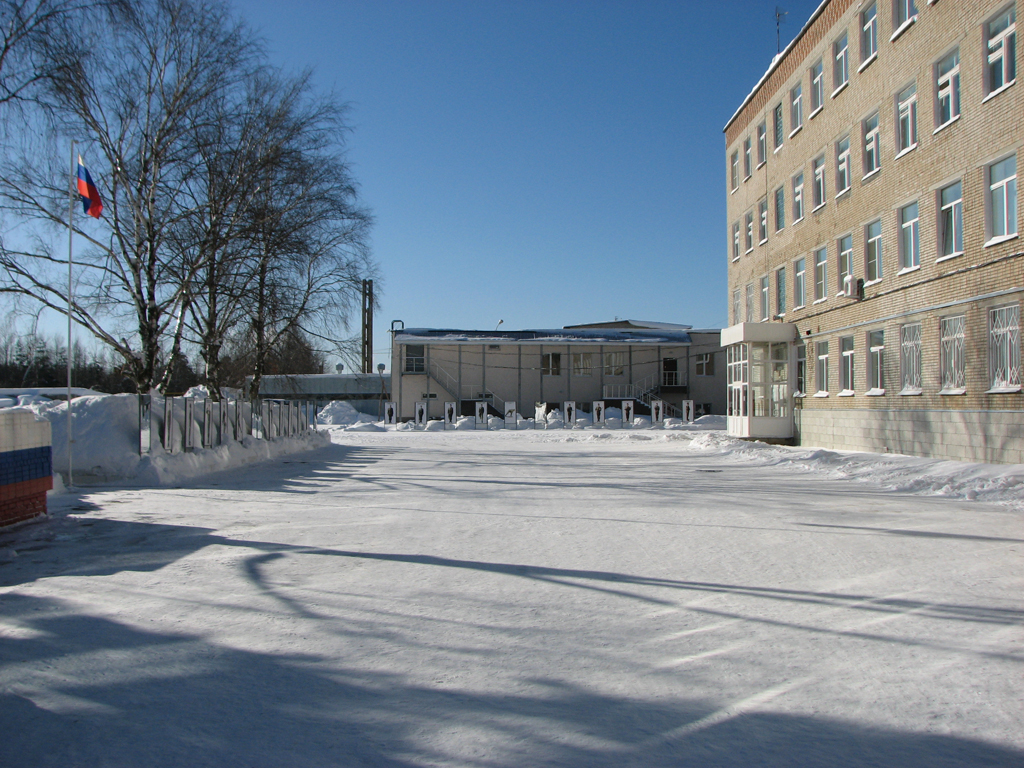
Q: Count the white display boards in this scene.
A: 11